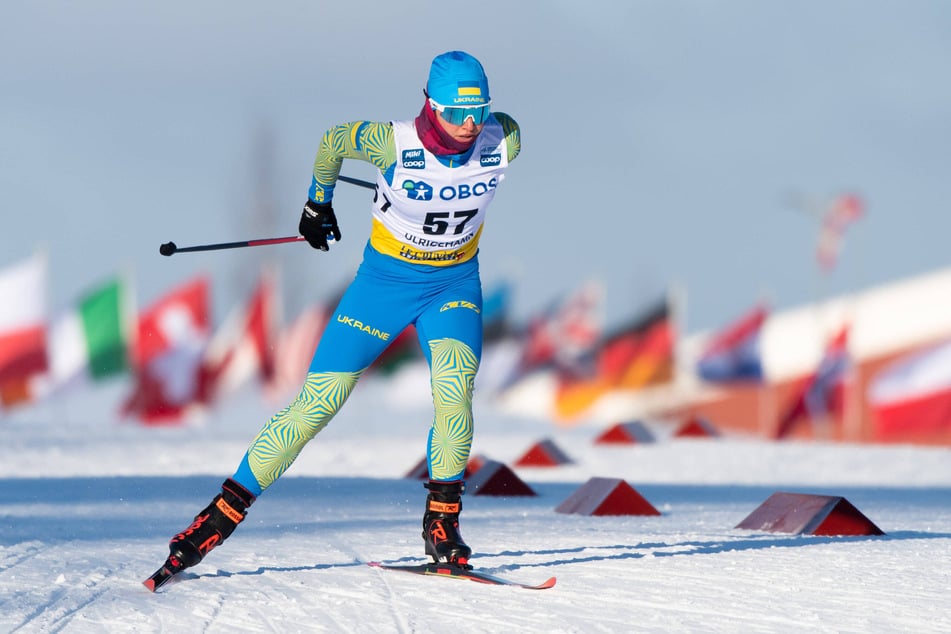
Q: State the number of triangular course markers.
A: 8